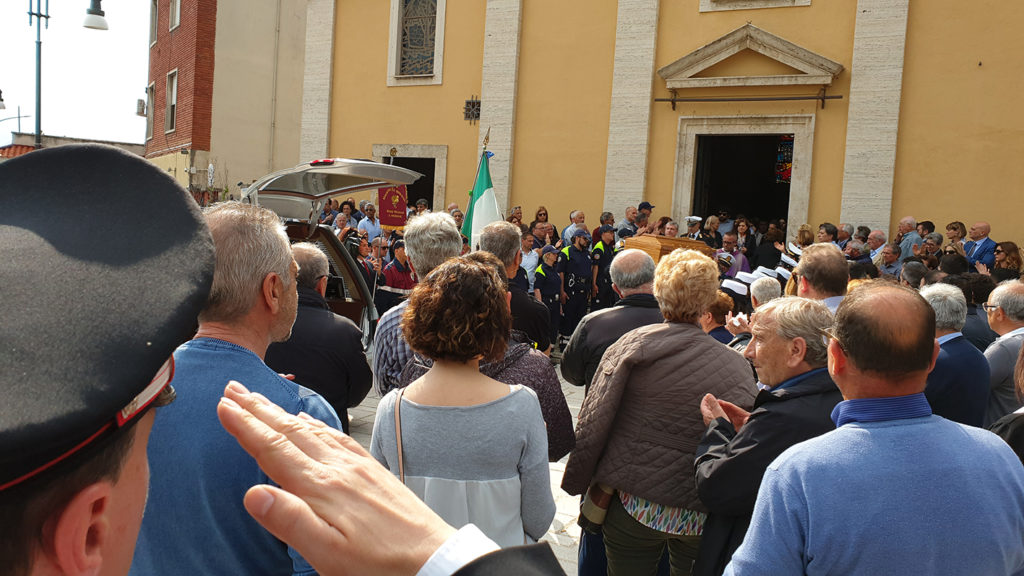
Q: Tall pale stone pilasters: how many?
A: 4